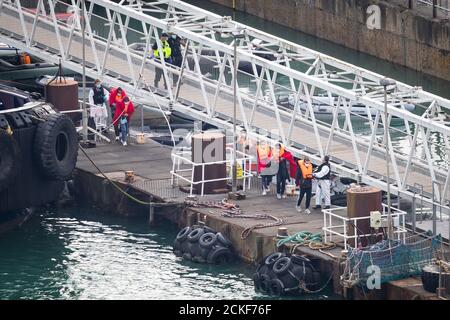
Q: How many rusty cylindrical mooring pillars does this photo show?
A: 3